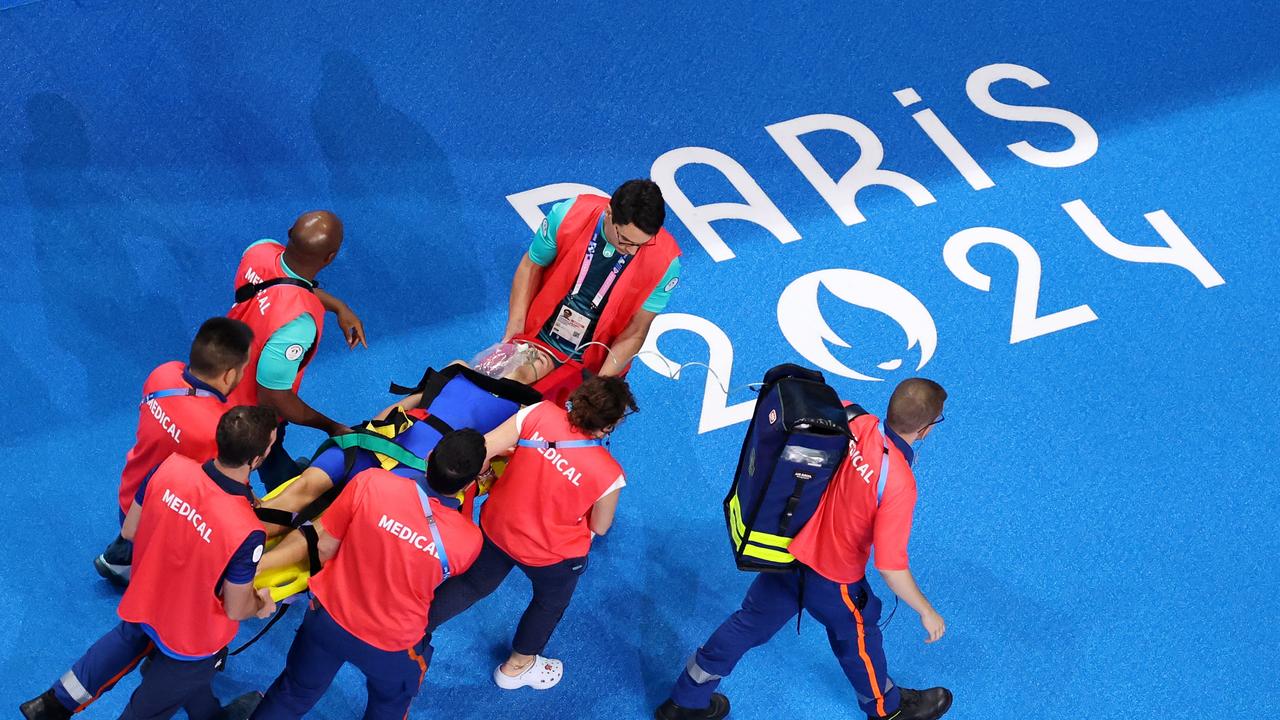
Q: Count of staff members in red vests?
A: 7